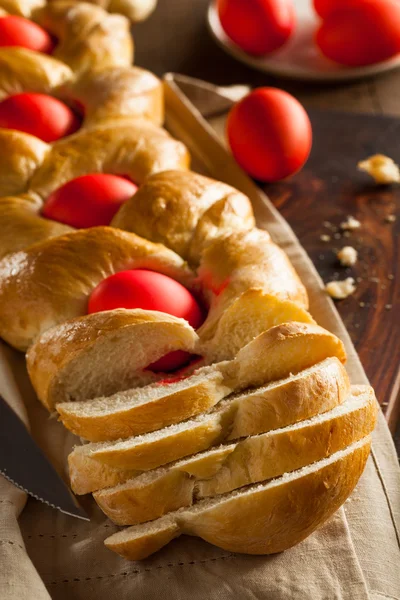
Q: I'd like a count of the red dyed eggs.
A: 8